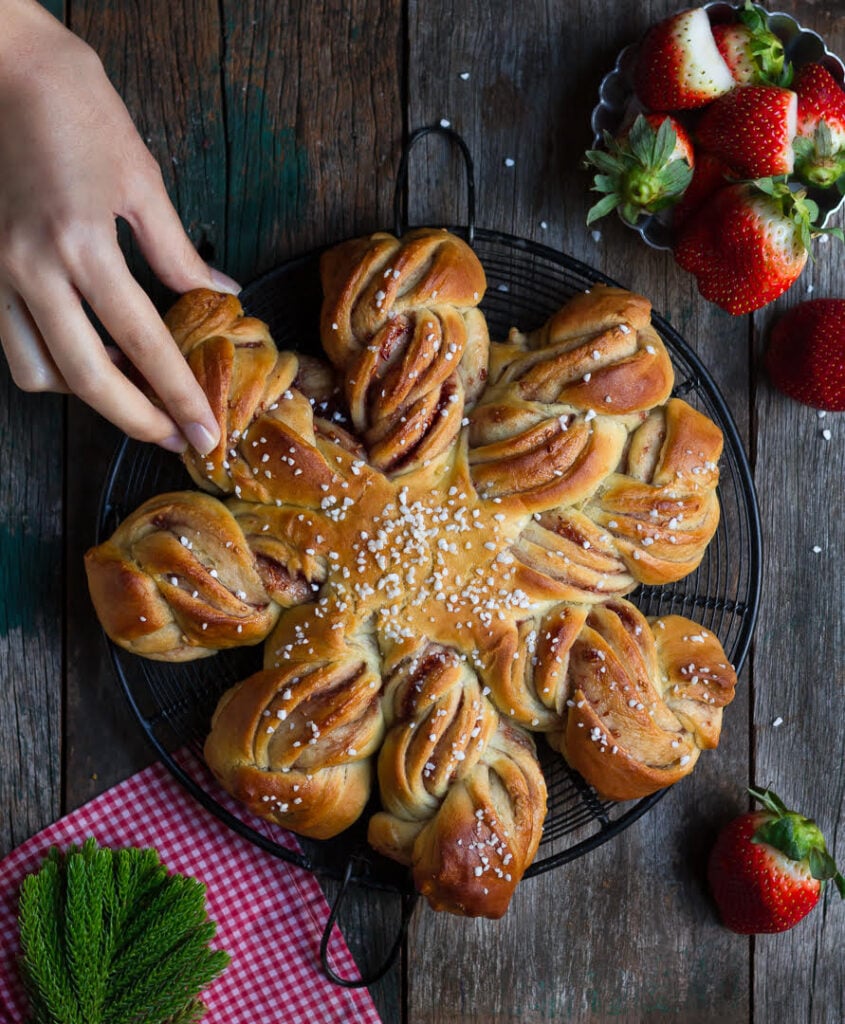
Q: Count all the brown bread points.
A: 8